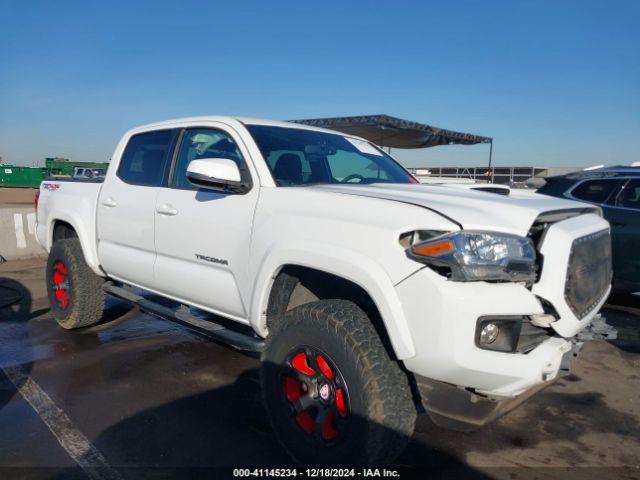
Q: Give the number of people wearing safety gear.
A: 0